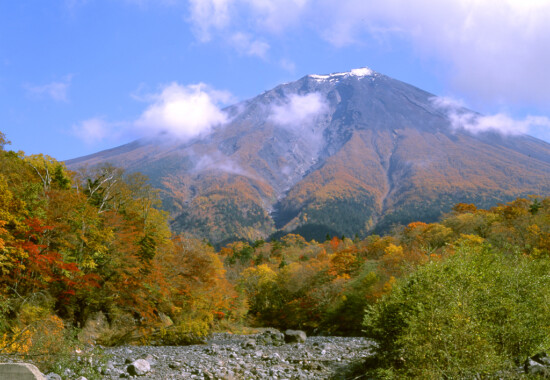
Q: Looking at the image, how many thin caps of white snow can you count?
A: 1